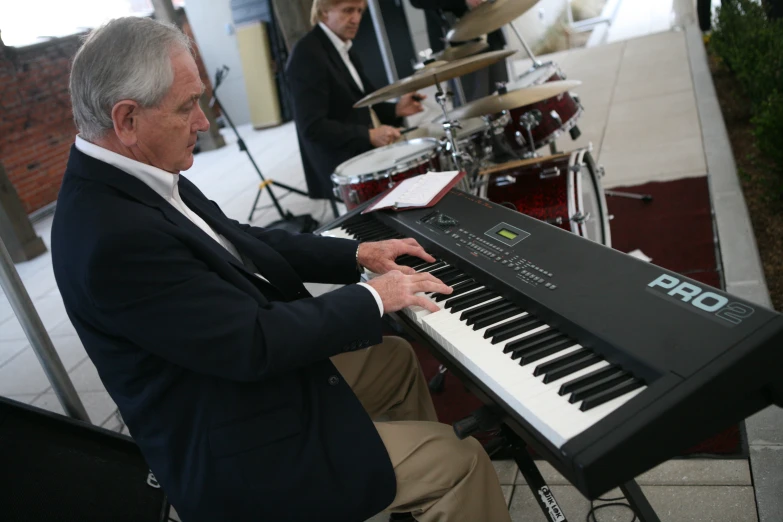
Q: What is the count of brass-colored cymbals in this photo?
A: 4